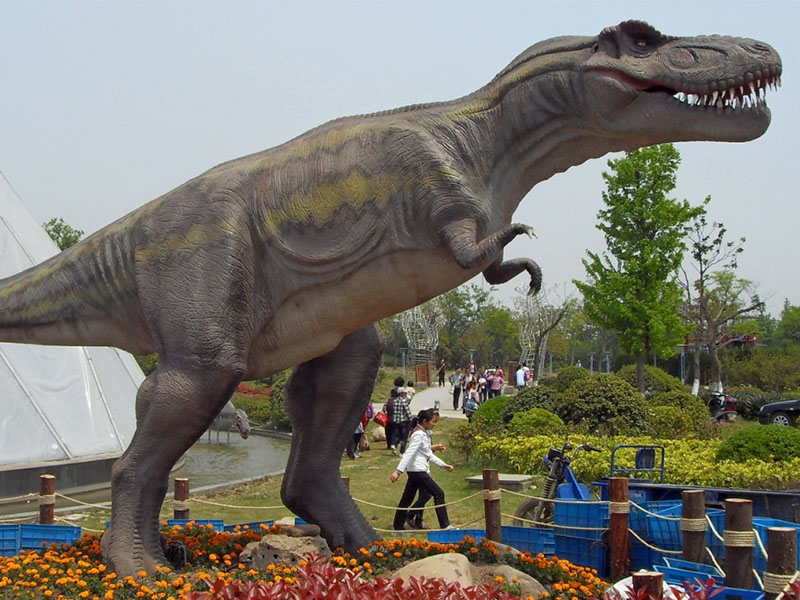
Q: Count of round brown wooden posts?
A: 9